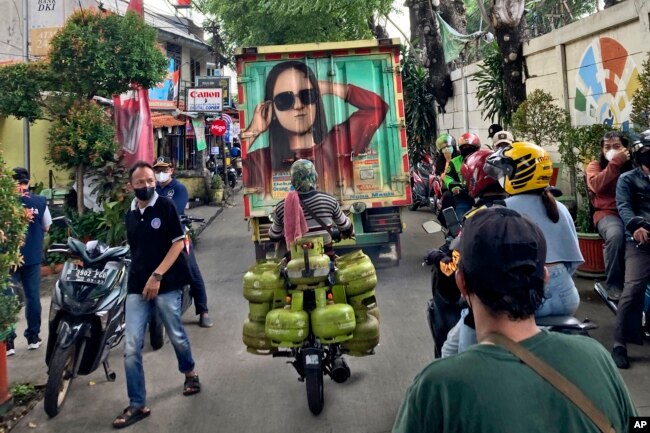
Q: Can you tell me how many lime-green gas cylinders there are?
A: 7